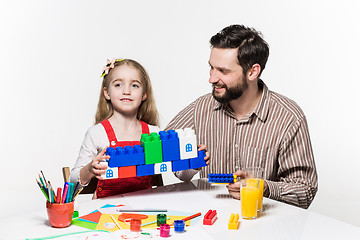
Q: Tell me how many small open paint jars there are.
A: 4